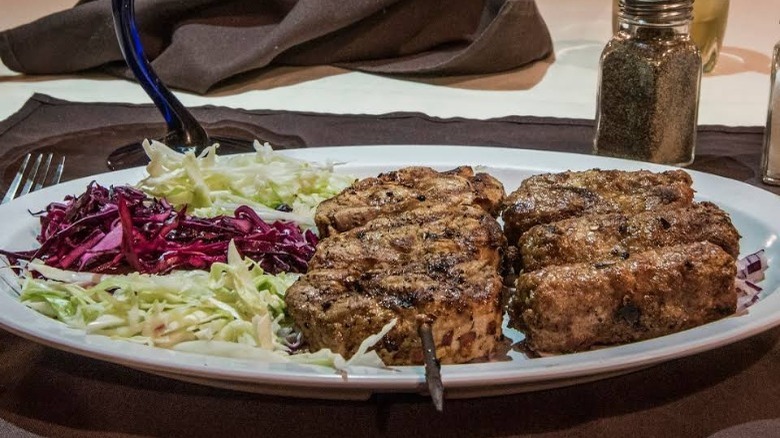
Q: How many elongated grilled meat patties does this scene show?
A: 3